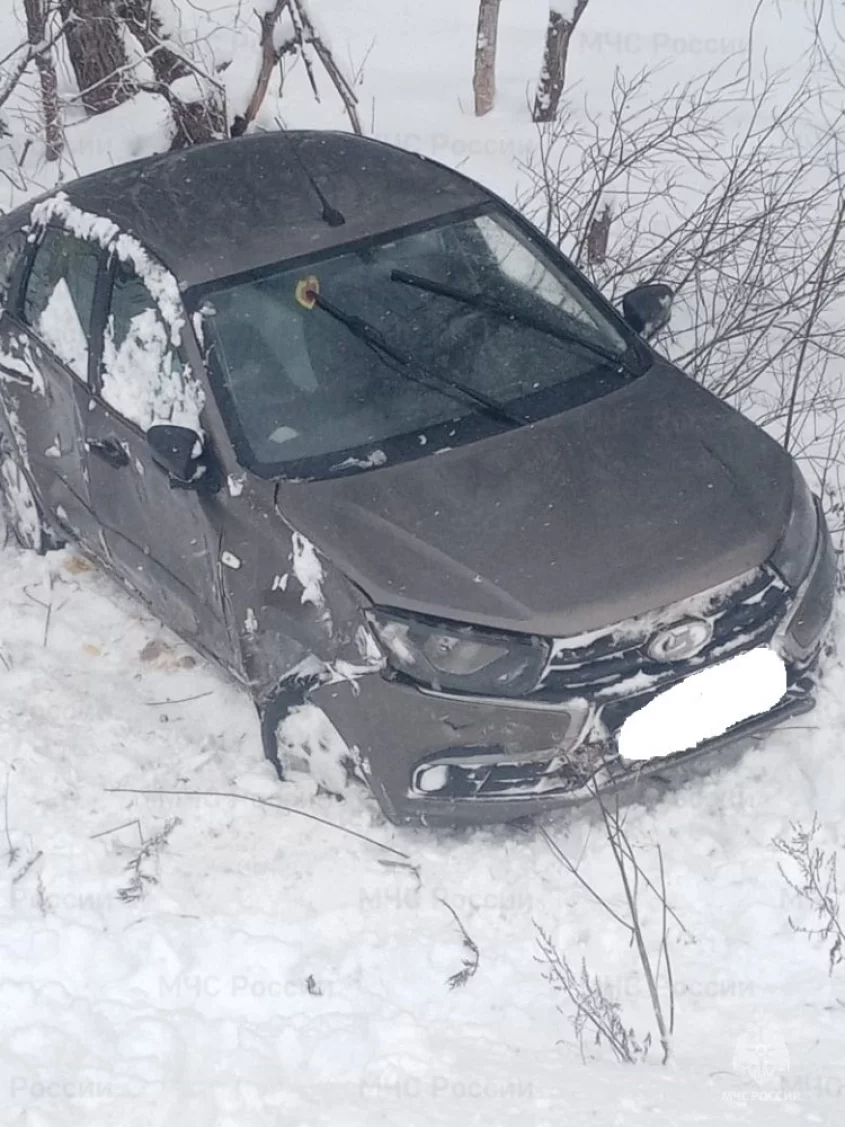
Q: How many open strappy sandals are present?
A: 0